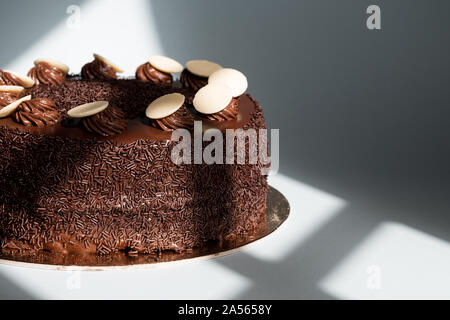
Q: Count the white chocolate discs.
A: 11